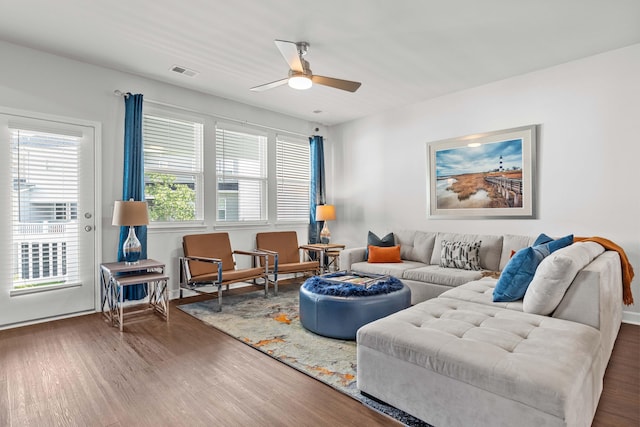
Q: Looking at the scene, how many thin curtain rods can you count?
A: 1